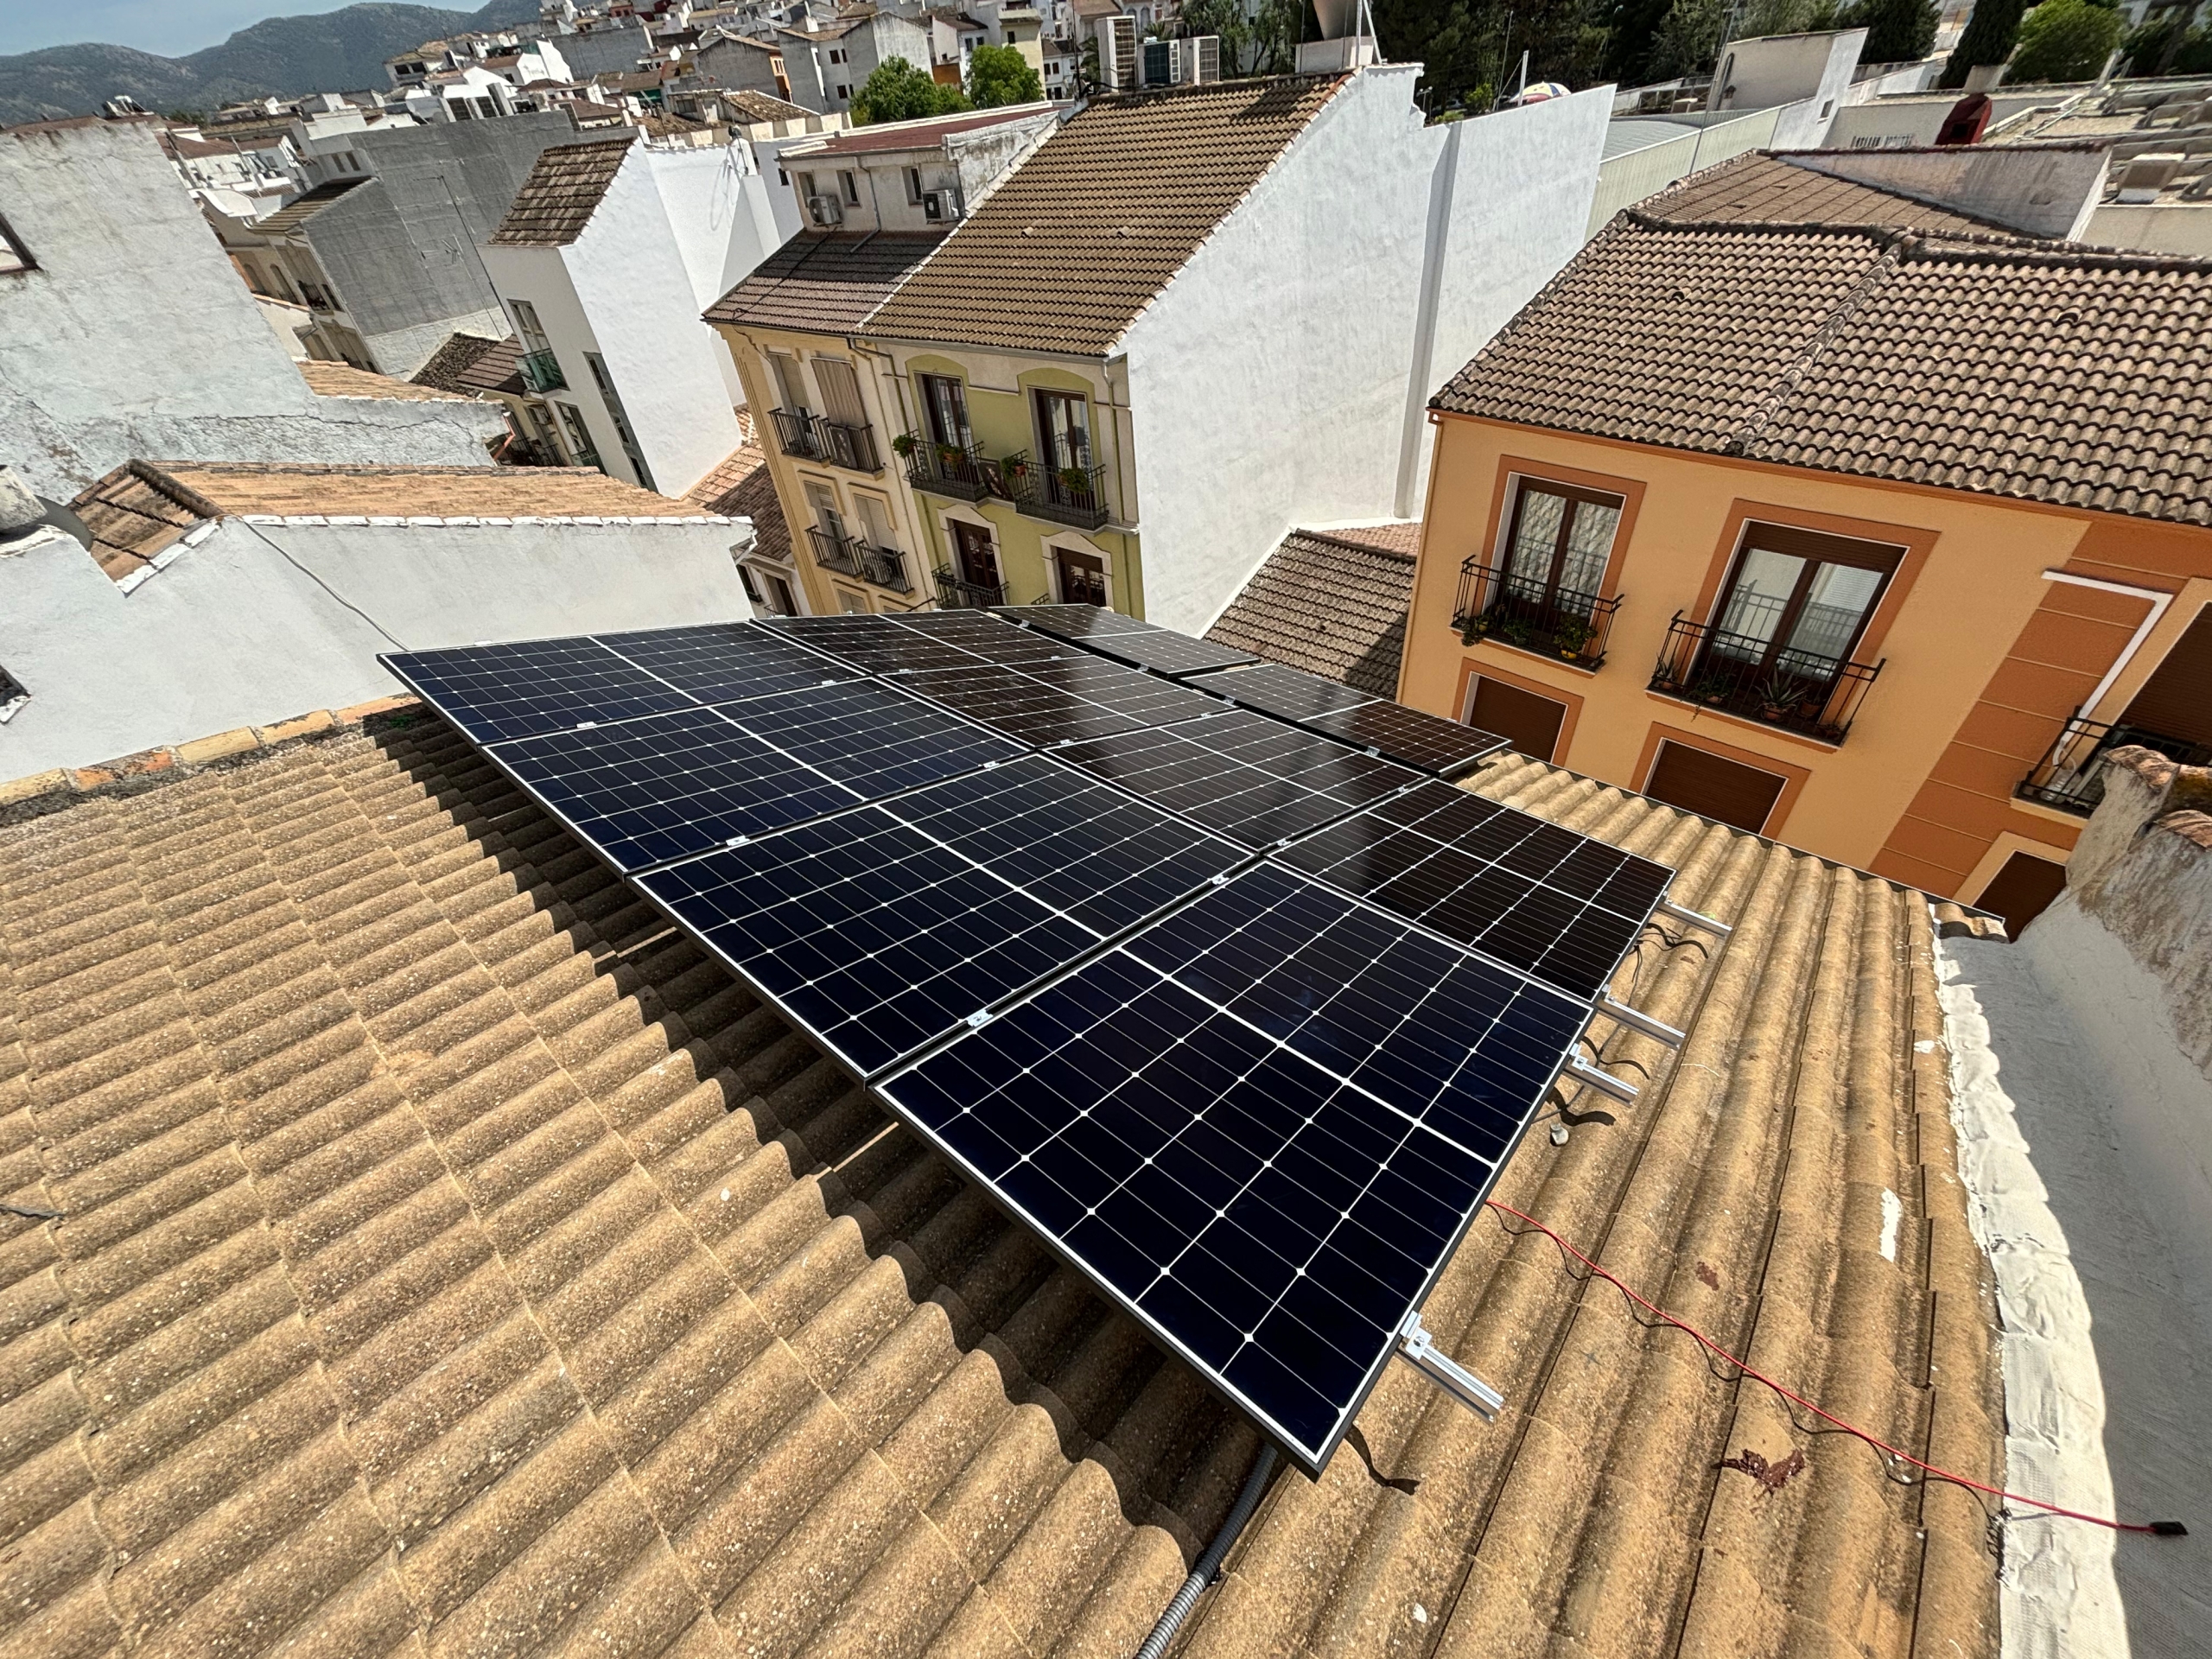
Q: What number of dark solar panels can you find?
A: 10